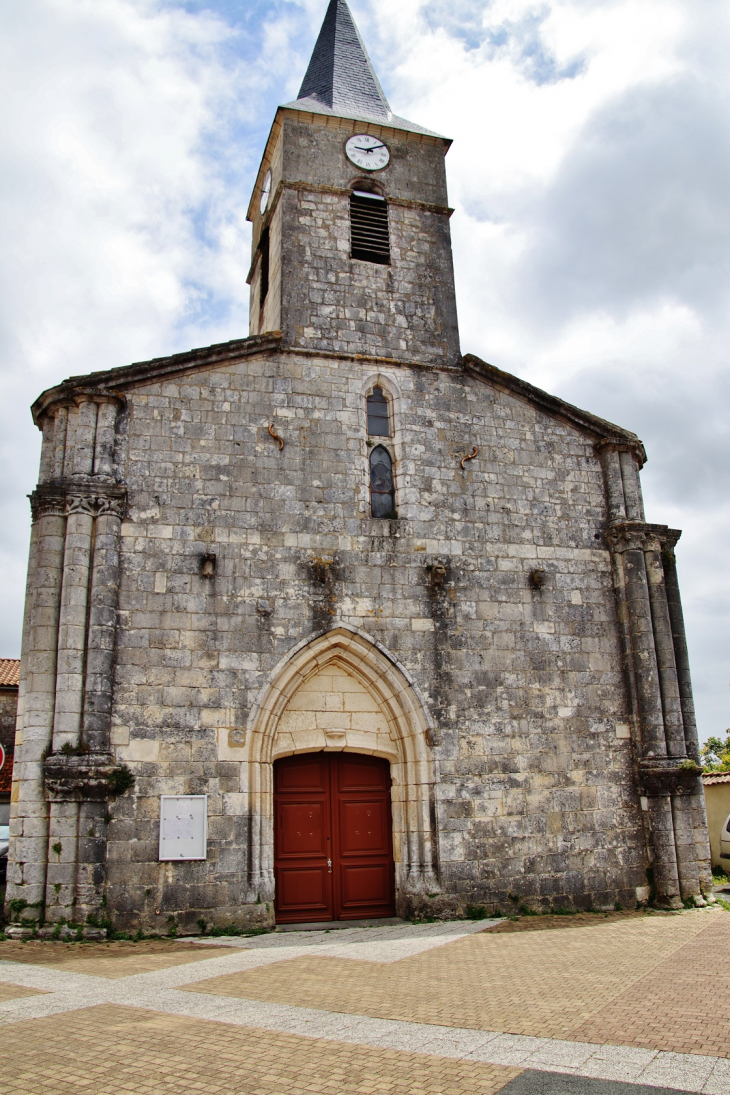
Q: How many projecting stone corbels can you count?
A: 4